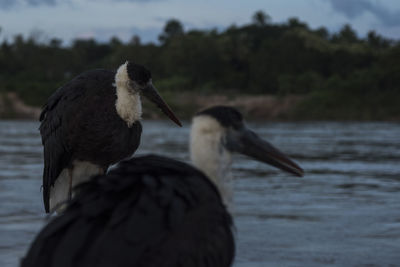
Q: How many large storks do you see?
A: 2